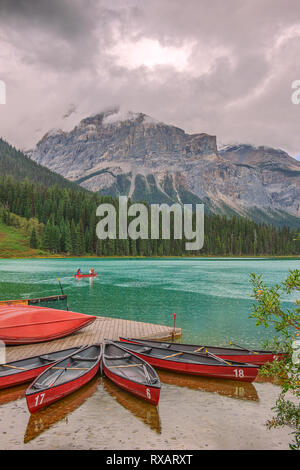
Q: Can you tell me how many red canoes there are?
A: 7